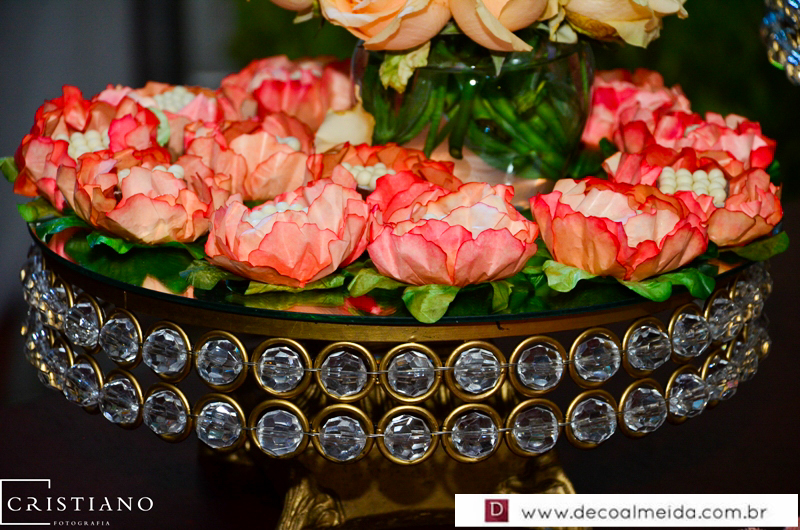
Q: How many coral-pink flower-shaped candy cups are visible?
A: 12